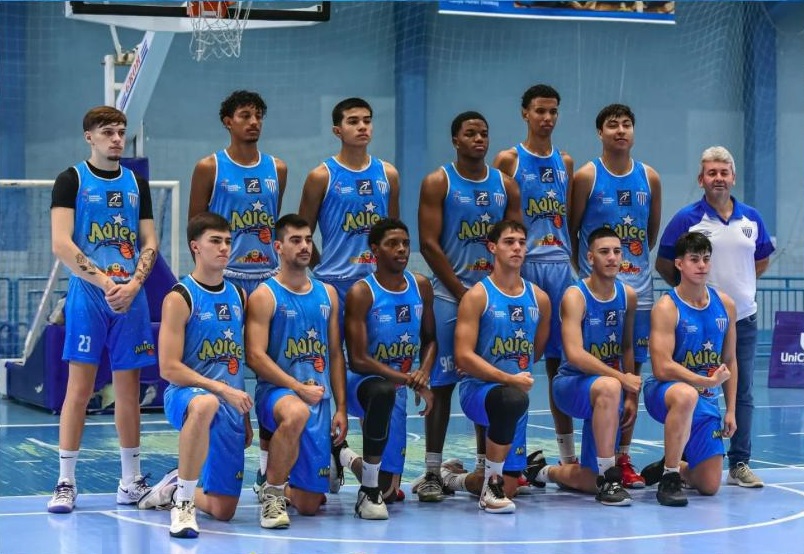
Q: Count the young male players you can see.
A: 12